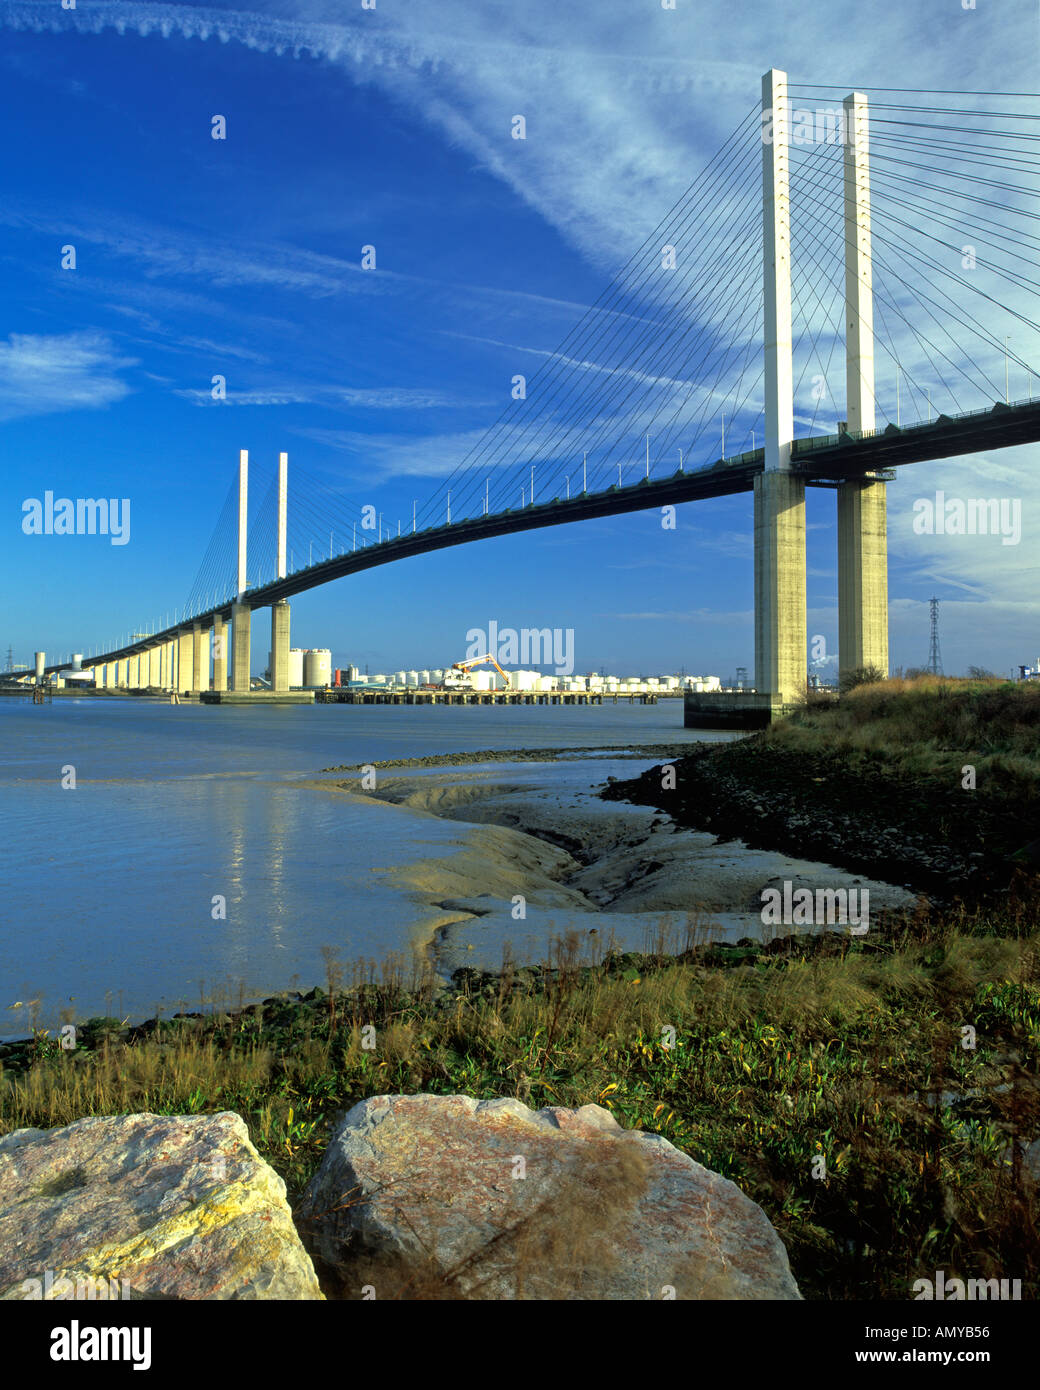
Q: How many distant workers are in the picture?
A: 0